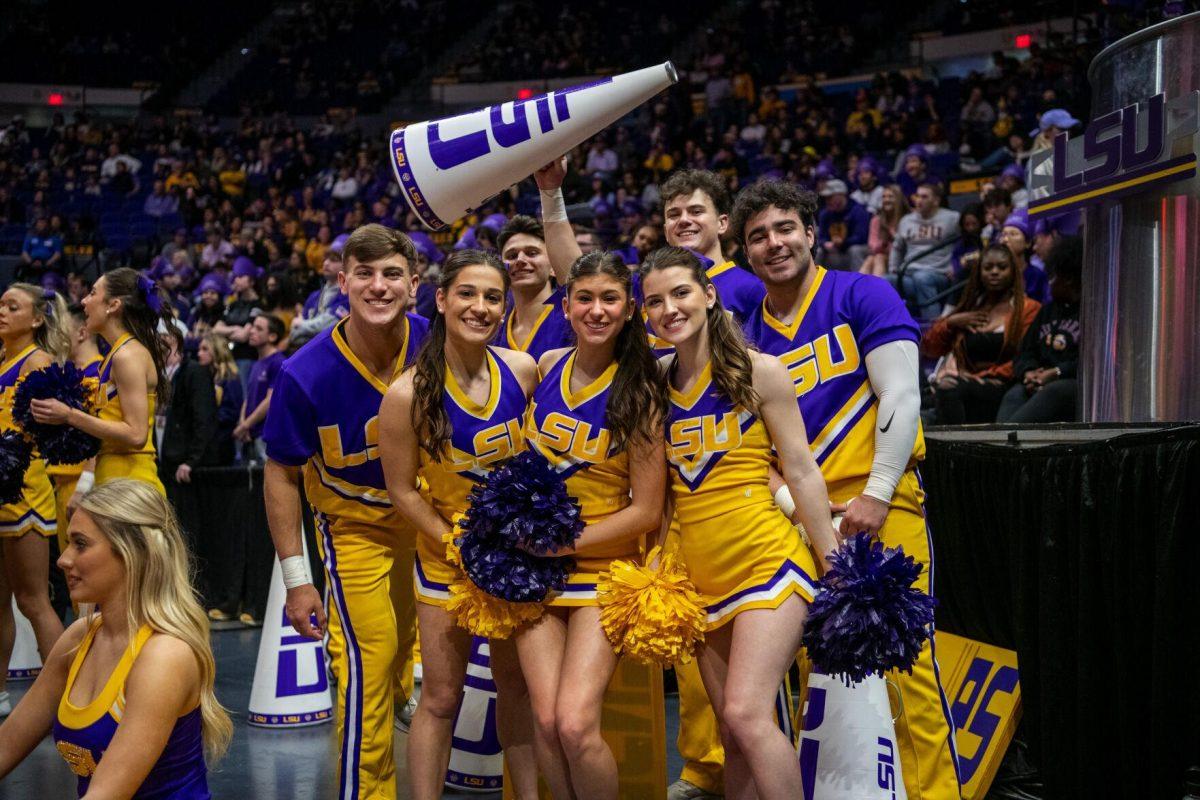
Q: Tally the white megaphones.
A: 5